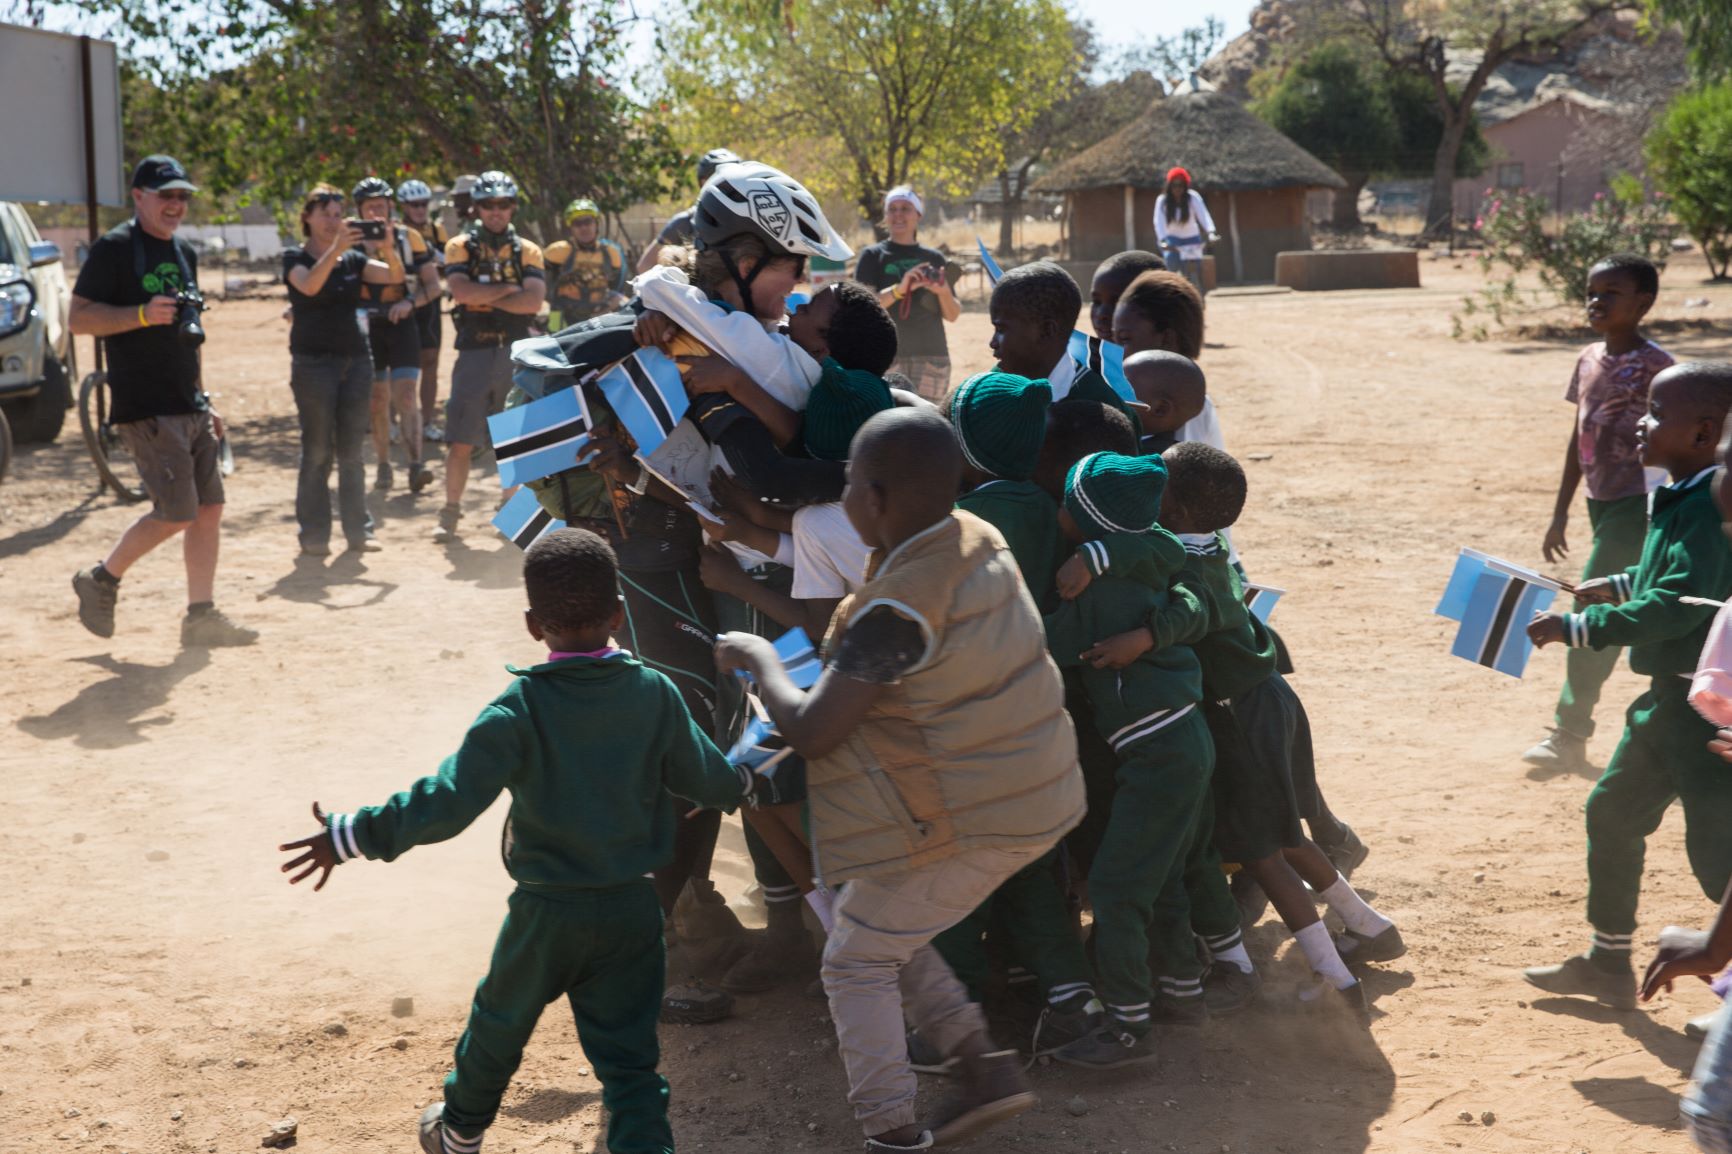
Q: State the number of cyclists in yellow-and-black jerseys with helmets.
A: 4